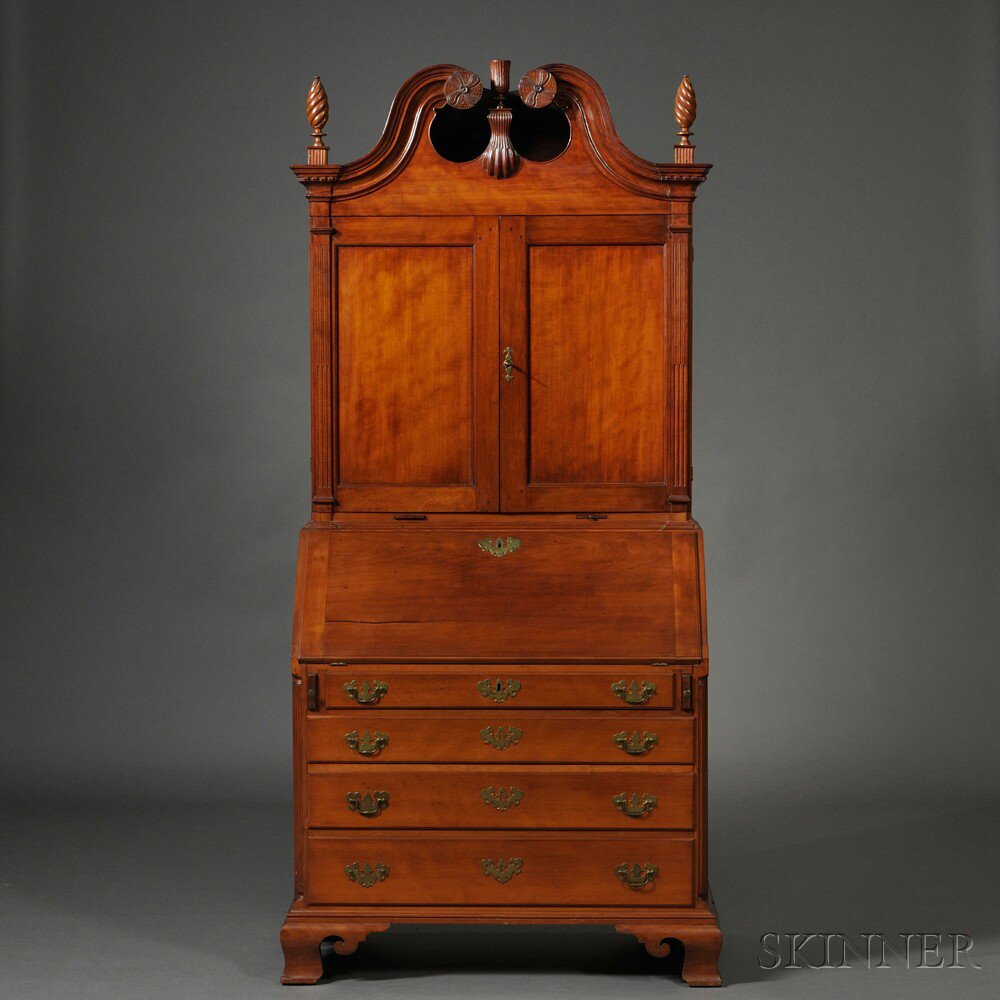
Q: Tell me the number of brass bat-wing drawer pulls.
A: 8